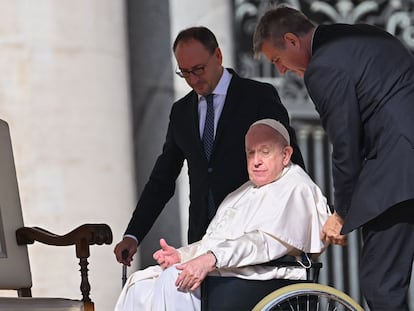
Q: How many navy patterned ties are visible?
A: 1